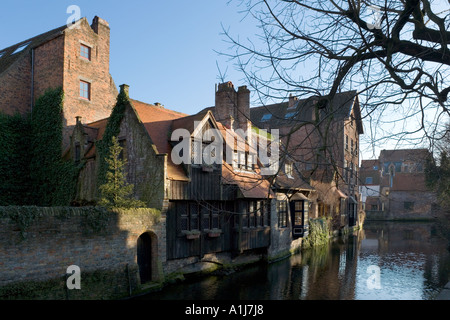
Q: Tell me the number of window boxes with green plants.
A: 3